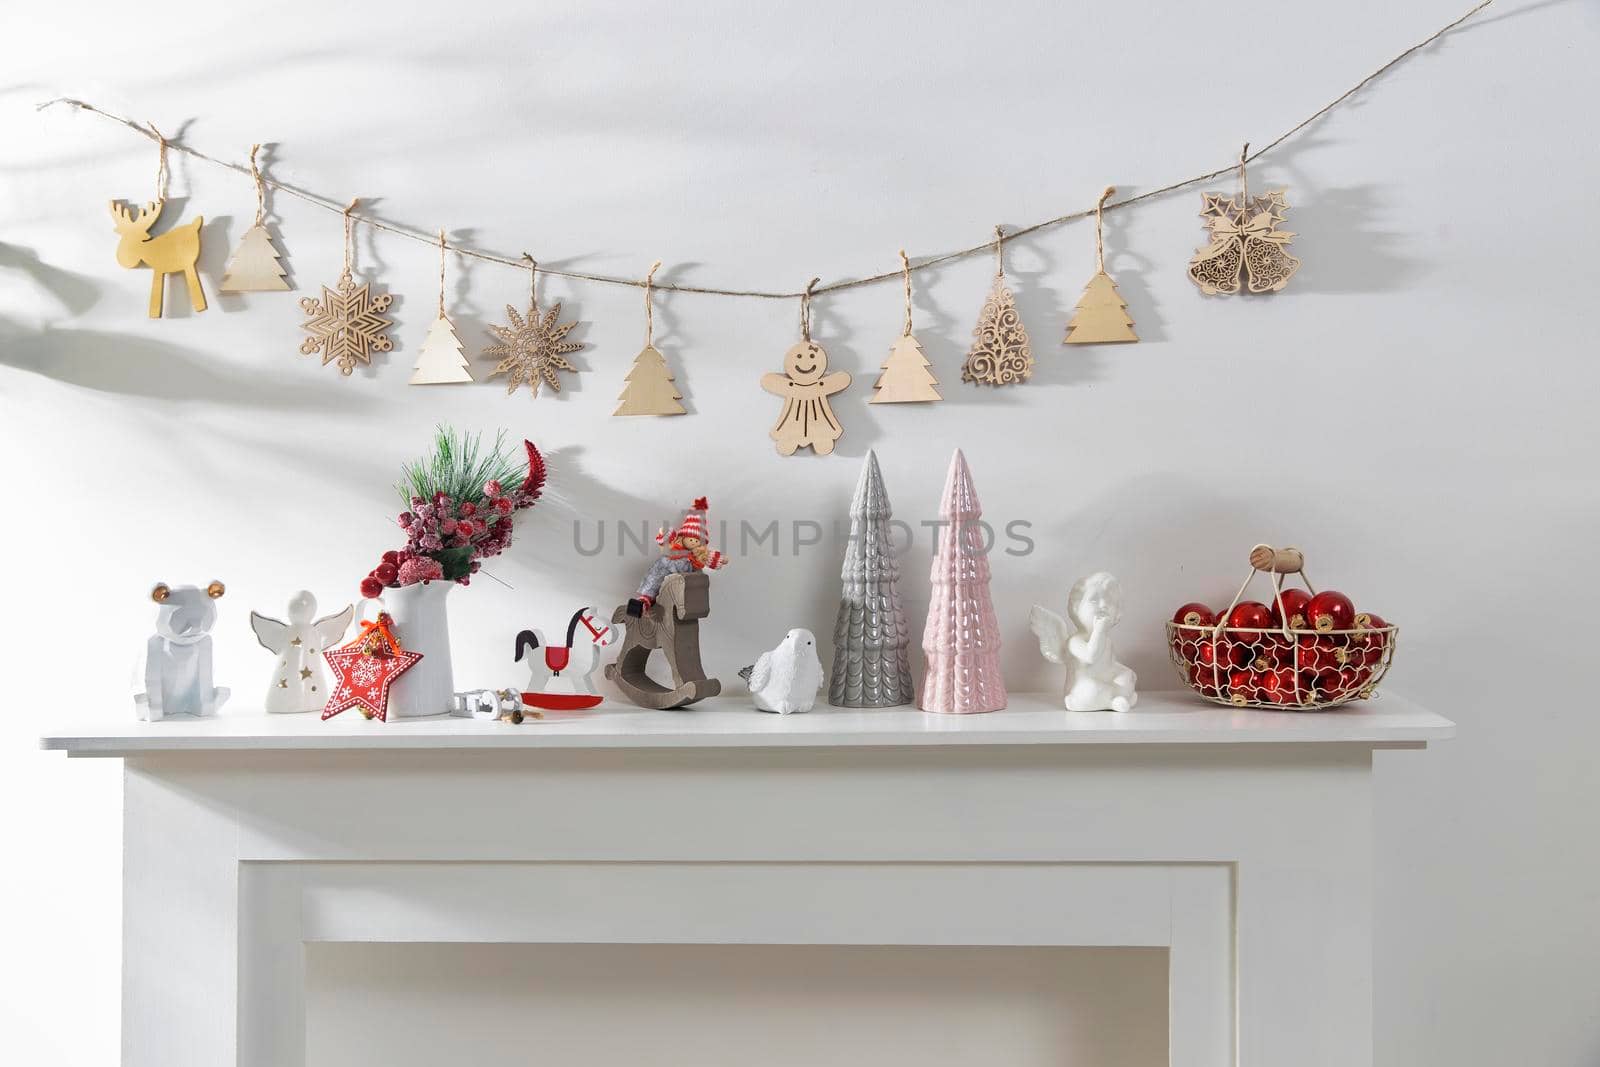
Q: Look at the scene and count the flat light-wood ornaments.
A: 11